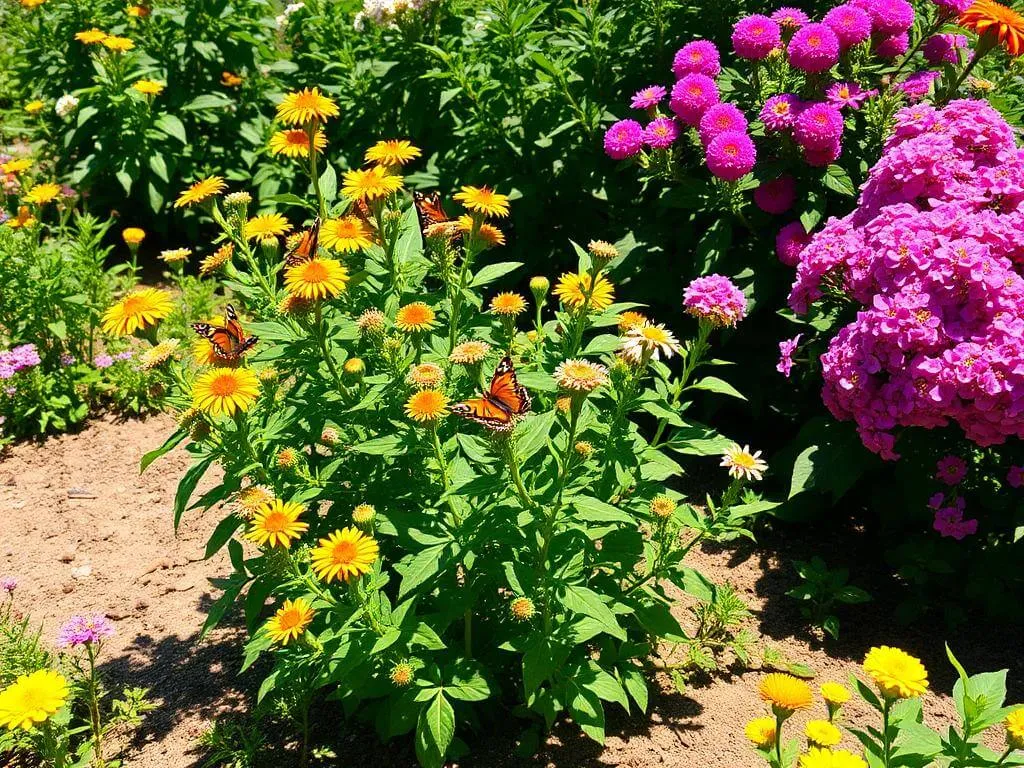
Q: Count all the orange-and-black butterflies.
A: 4